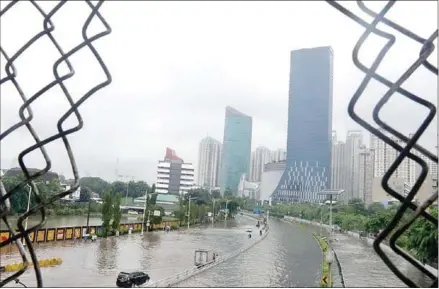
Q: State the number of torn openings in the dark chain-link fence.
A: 1